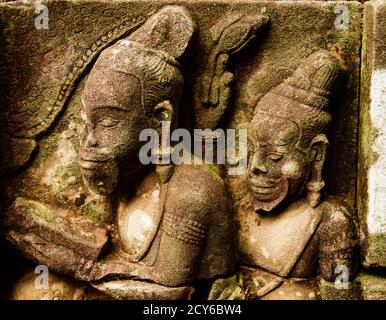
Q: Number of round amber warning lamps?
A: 0